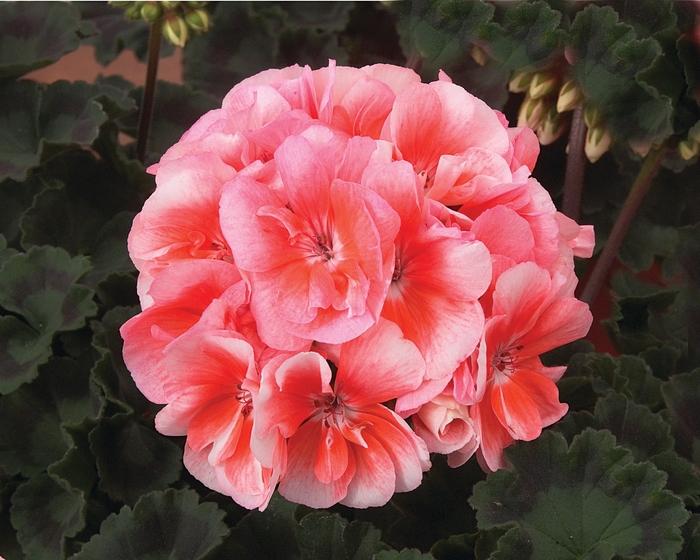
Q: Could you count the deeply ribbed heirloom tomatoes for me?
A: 0